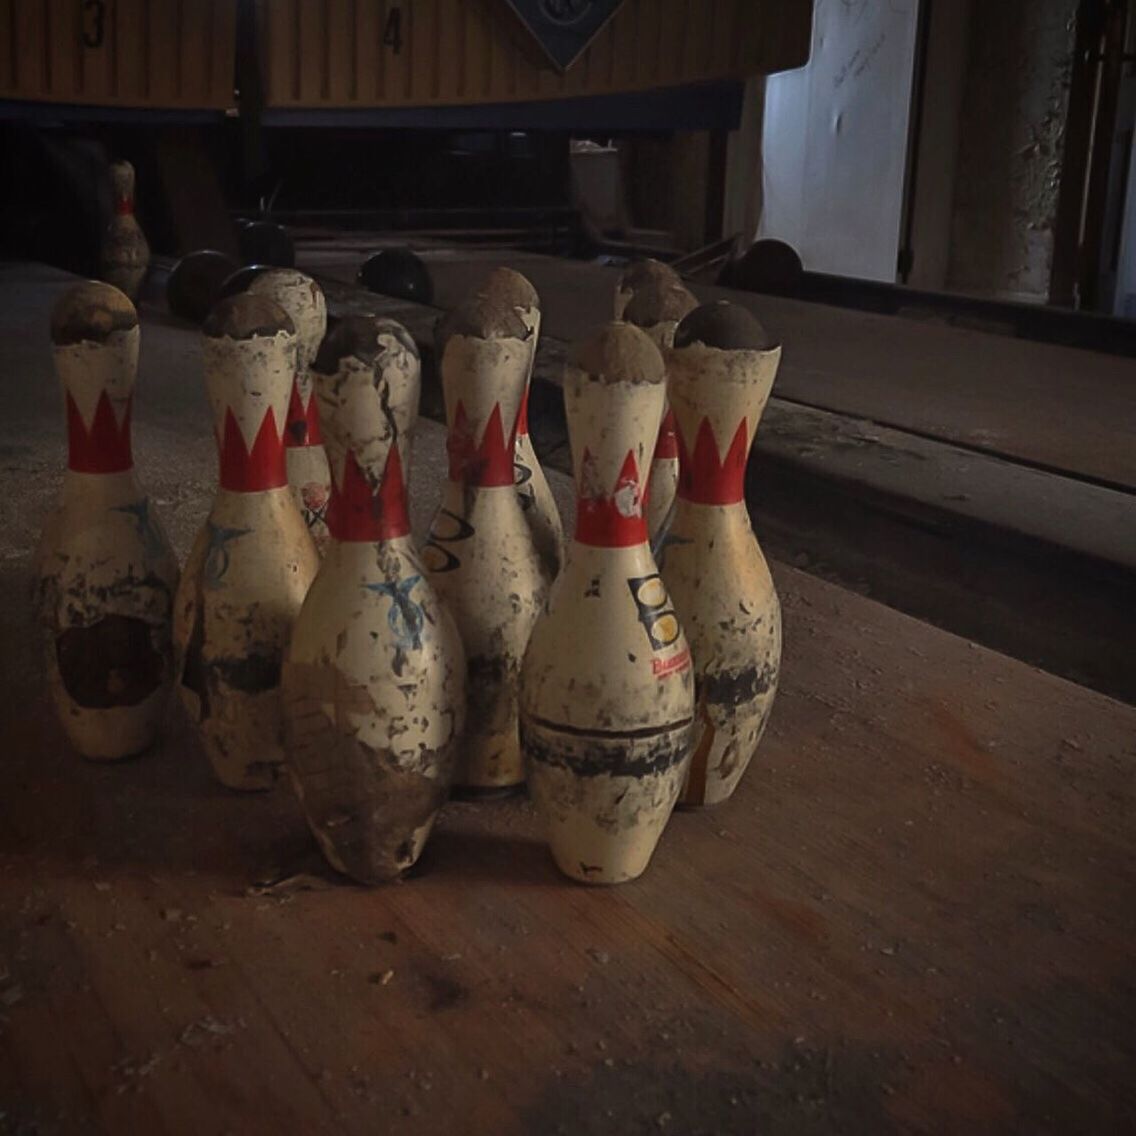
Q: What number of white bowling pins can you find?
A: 11